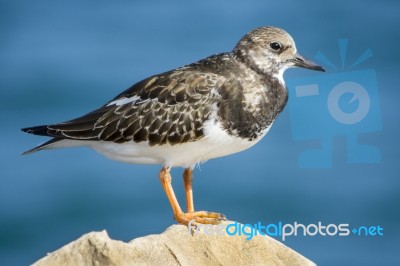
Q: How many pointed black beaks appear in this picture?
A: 1